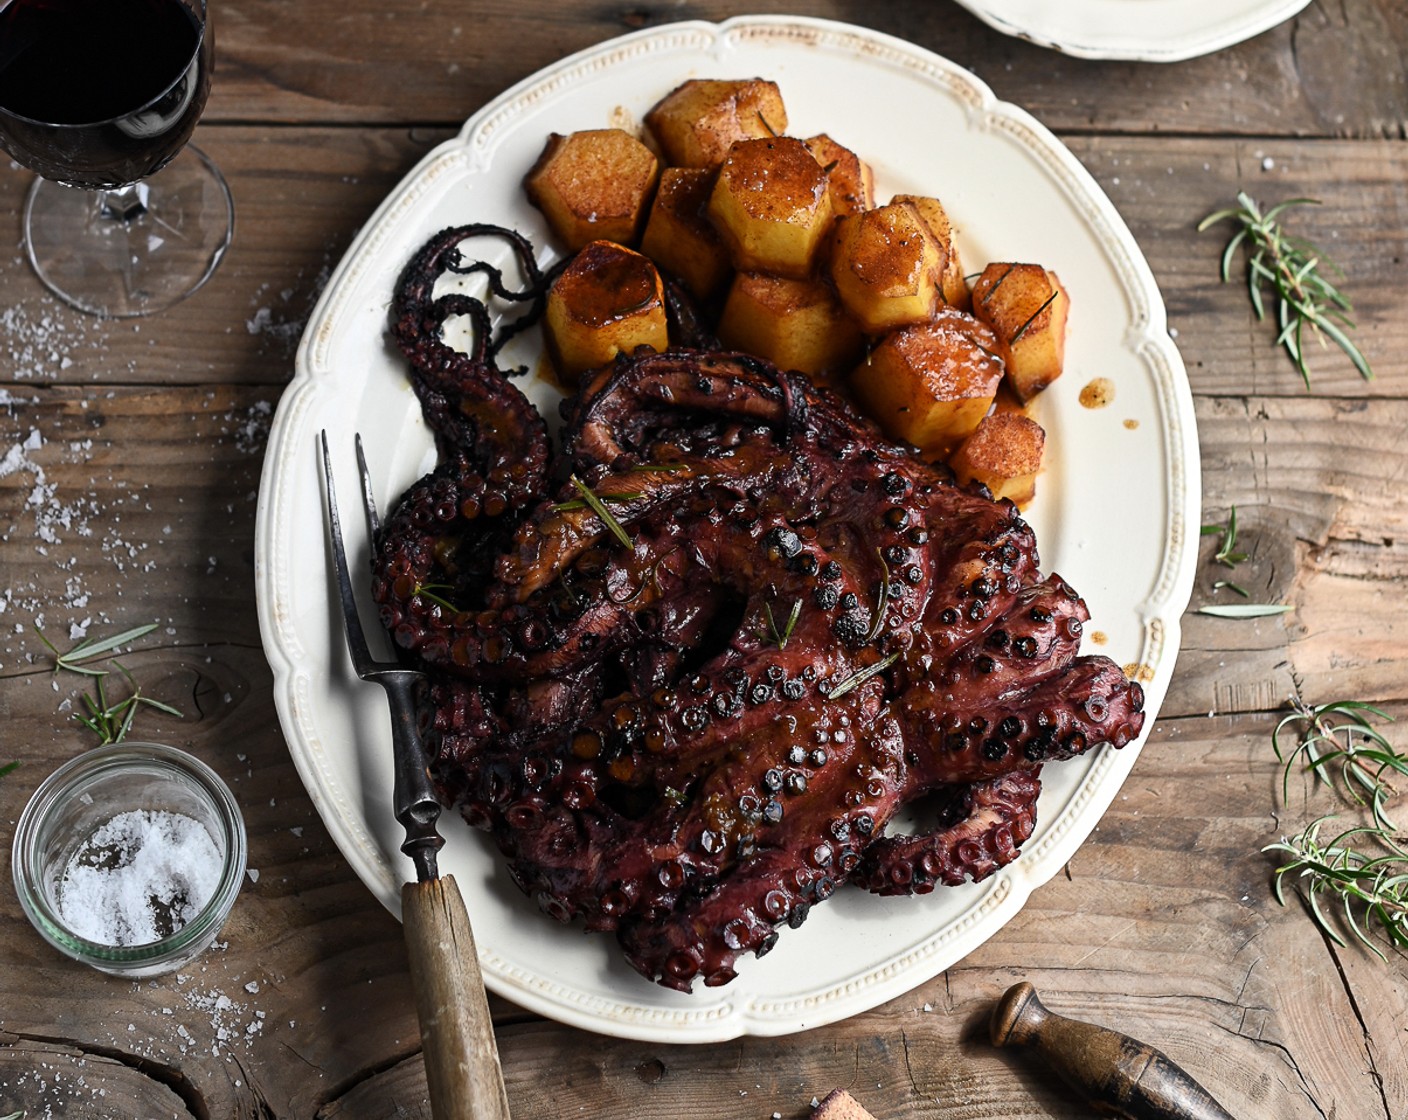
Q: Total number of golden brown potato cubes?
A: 12